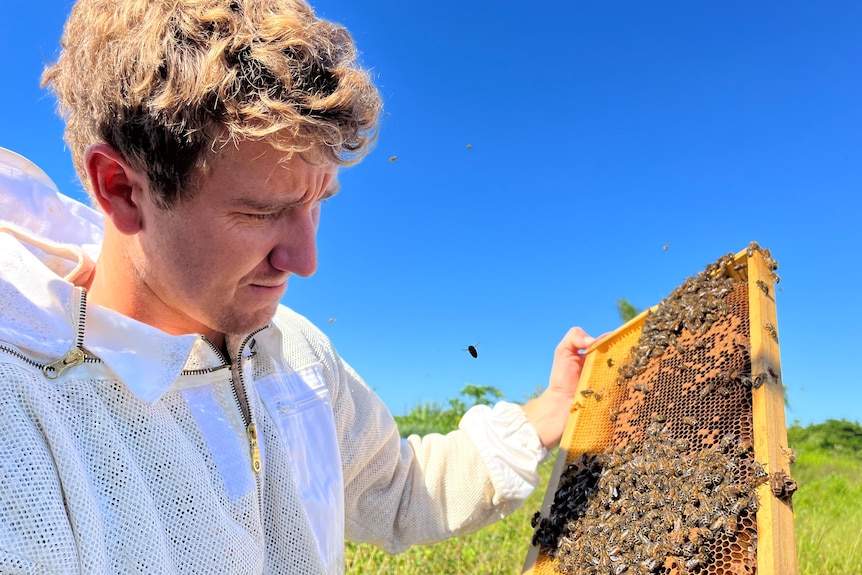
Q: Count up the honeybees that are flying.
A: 5